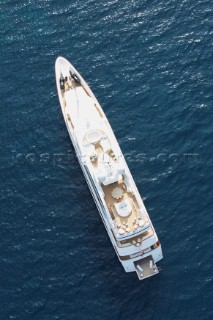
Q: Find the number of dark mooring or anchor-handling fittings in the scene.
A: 2